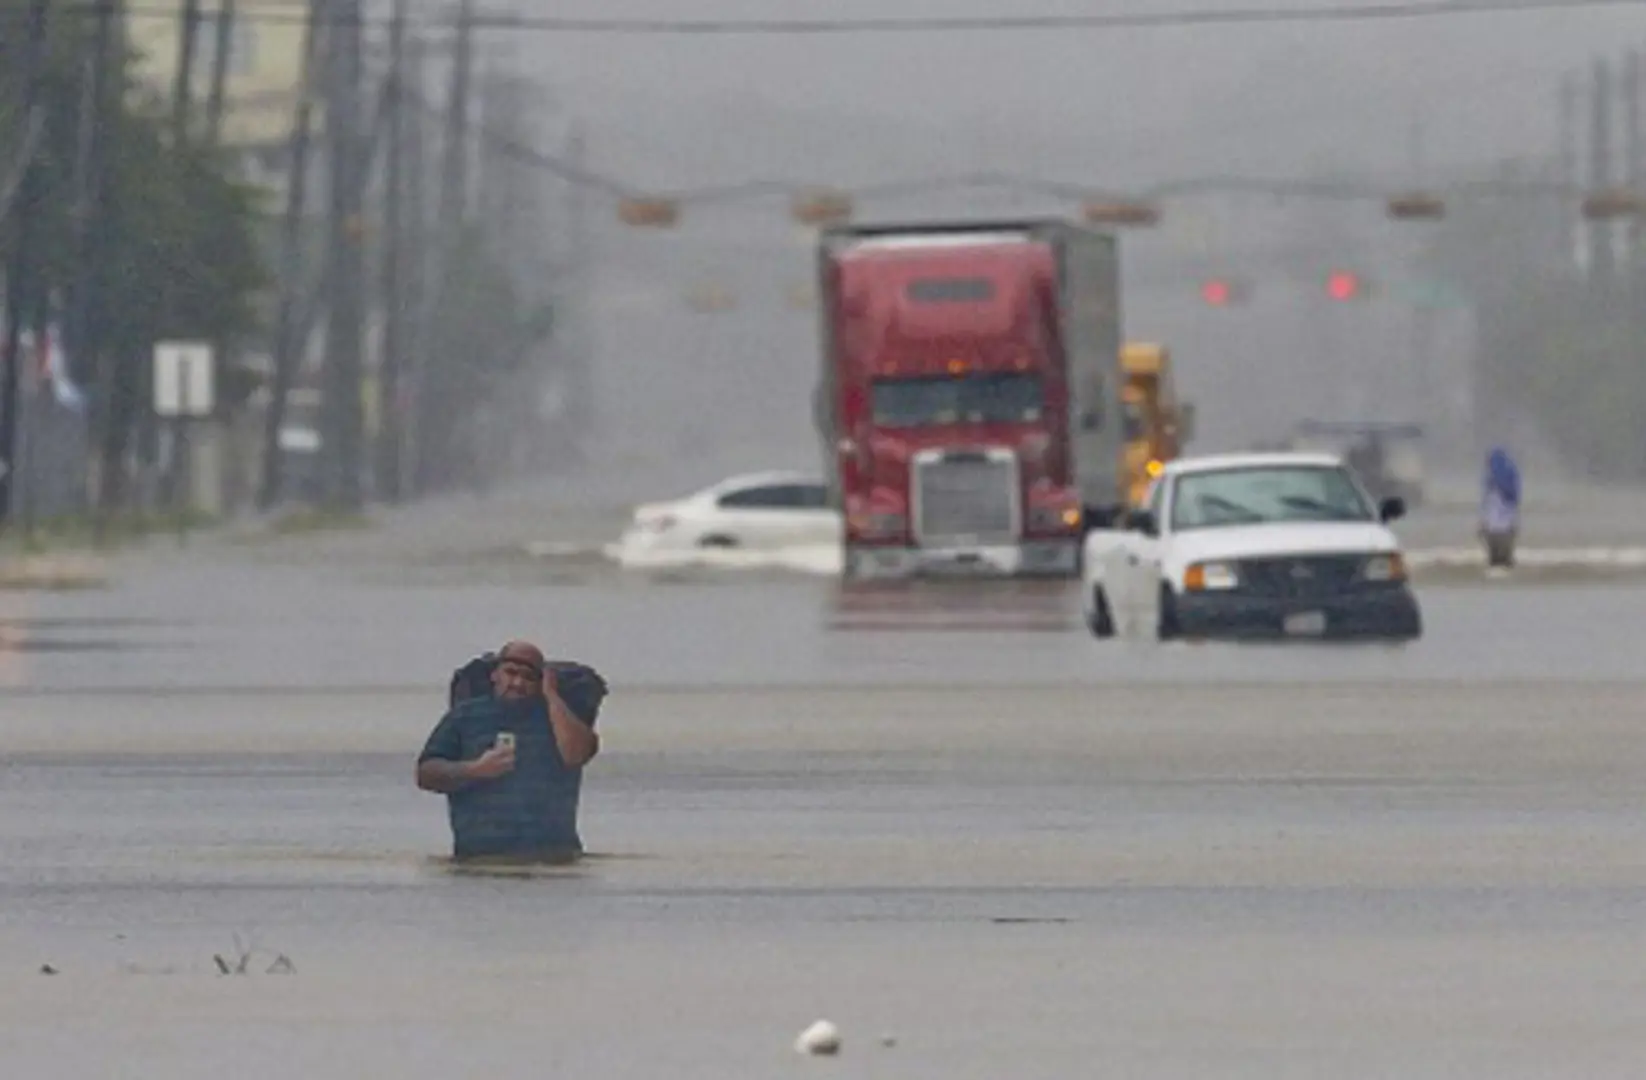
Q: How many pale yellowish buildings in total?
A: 1